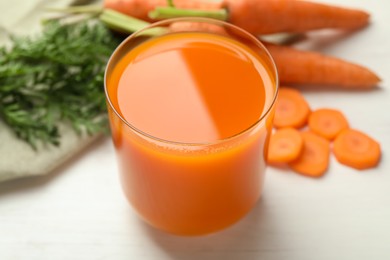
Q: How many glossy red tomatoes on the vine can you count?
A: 0